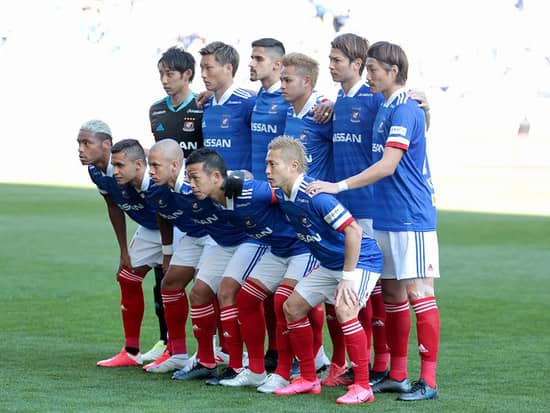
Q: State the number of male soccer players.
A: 11